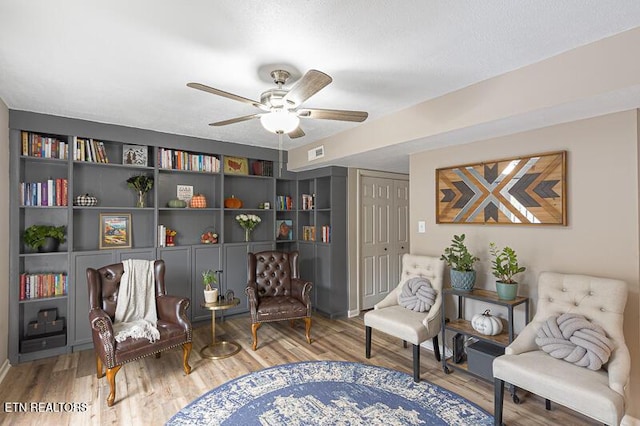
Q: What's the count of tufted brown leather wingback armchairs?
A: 2